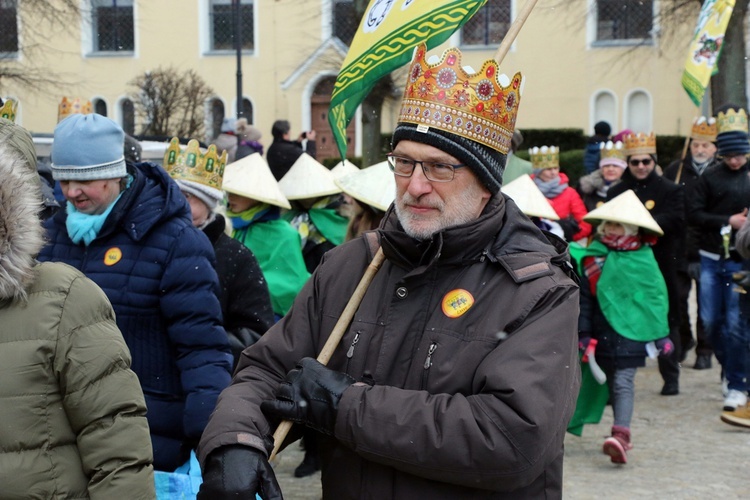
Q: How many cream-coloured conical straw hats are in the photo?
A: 6